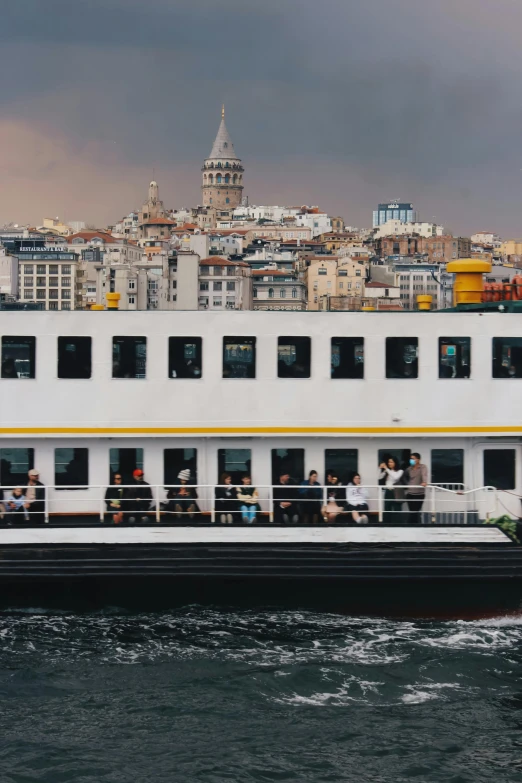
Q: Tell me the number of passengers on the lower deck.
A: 13